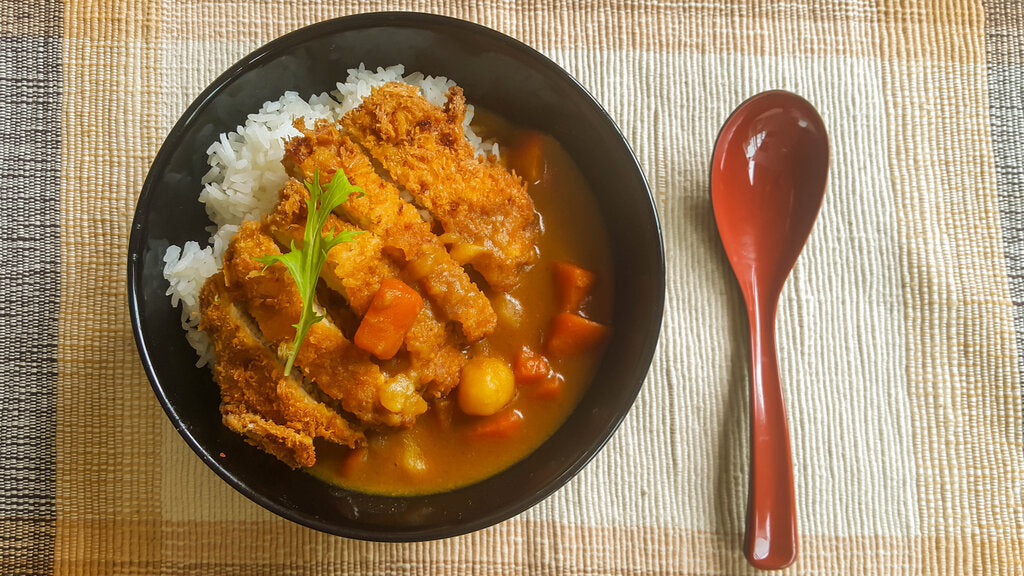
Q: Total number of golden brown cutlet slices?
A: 5